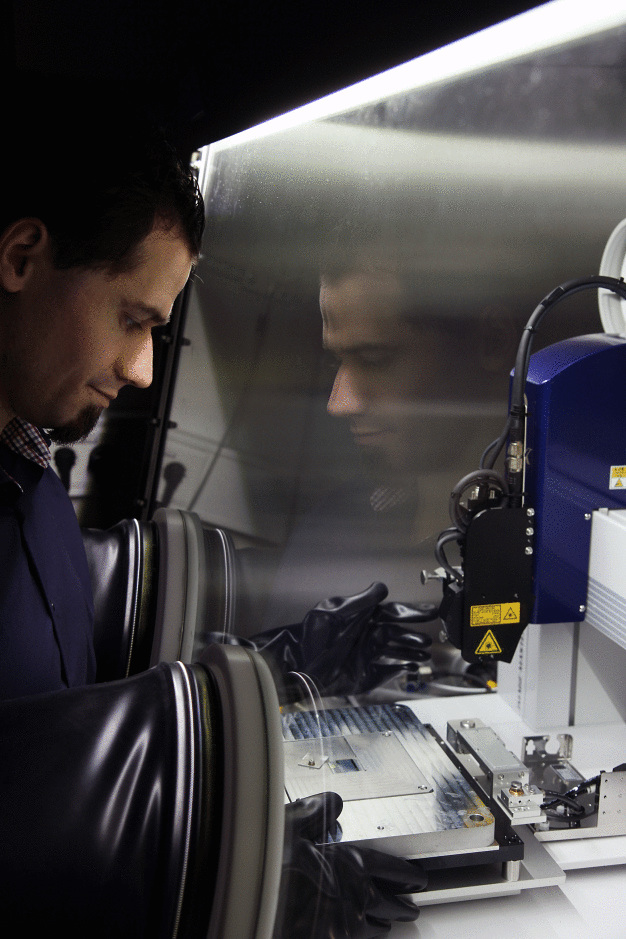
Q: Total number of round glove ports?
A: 2